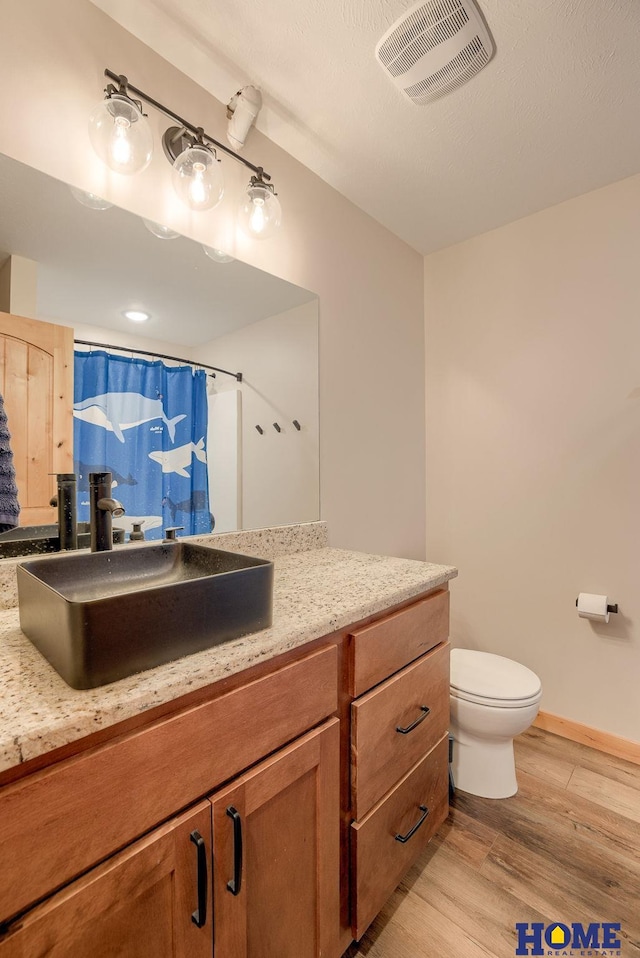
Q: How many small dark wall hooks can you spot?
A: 3